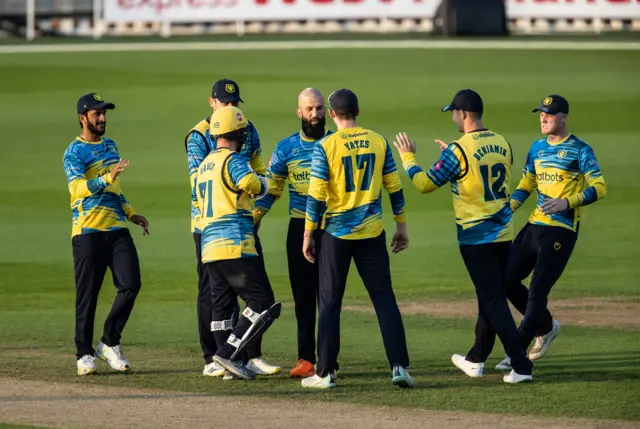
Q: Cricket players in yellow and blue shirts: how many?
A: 7